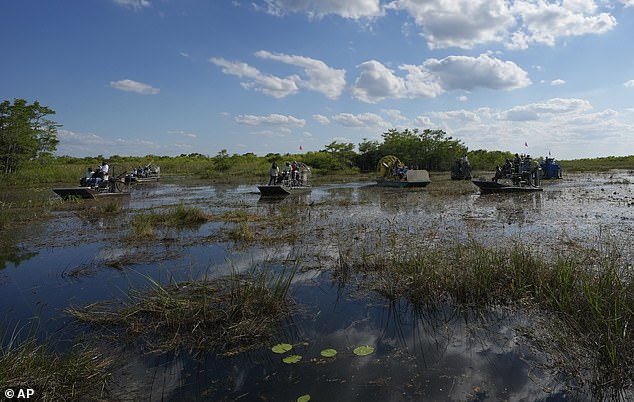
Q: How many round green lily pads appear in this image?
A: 5